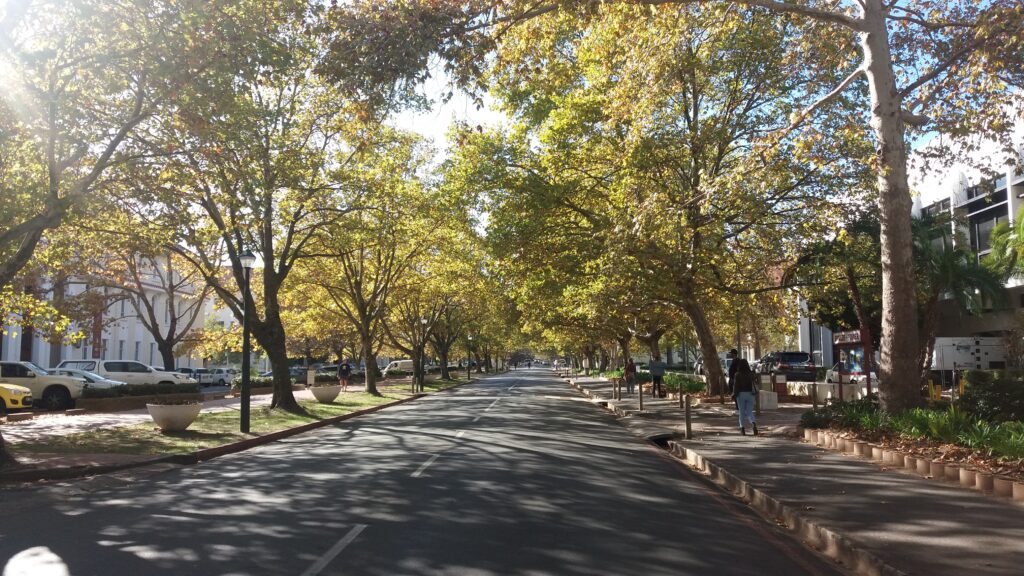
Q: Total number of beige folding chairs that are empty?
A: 0